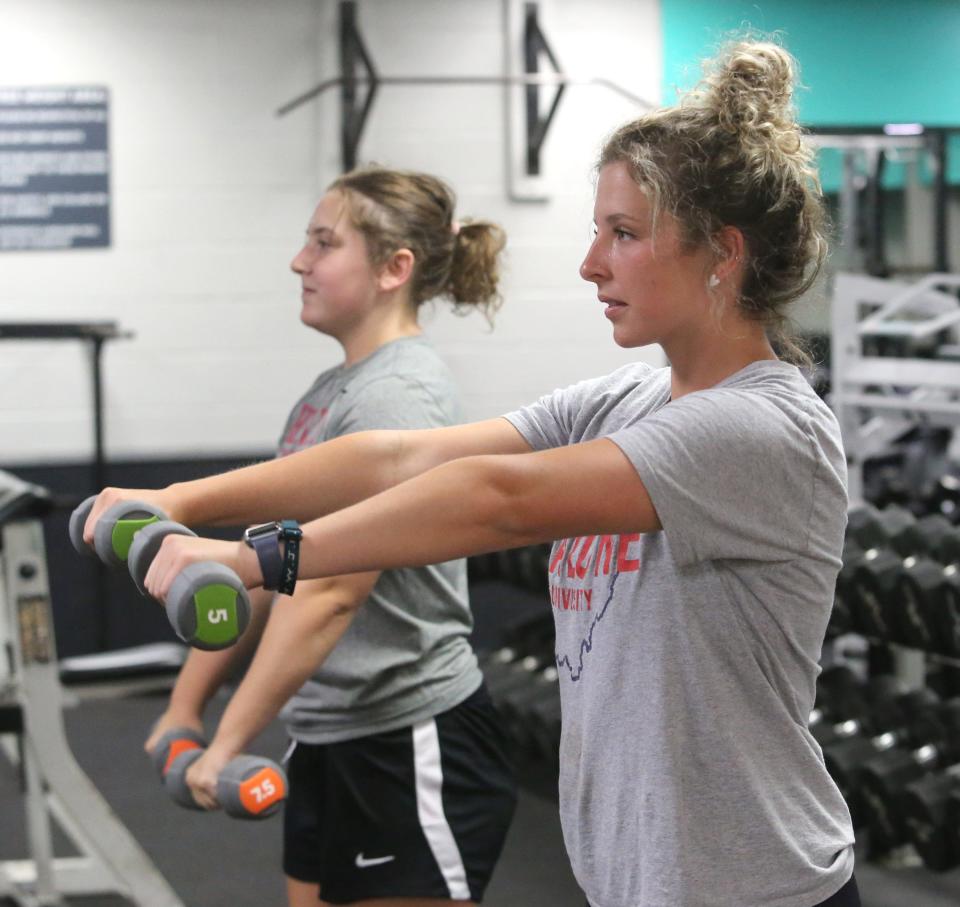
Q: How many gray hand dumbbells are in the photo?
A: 4